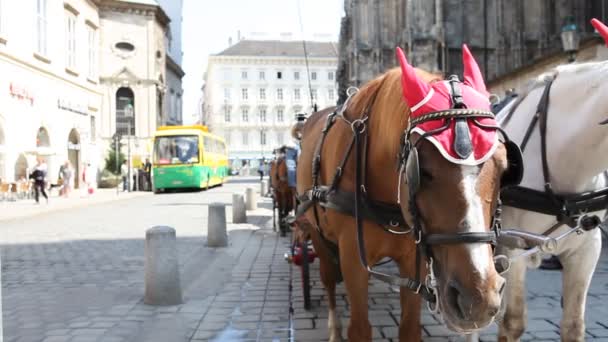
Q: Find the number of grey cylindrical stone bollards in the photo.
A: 5